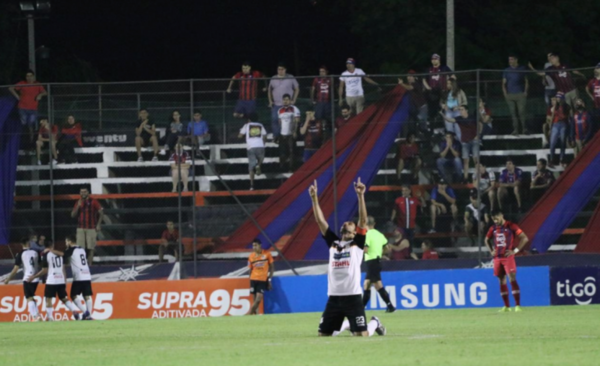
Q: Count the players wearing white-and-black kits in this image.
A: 4